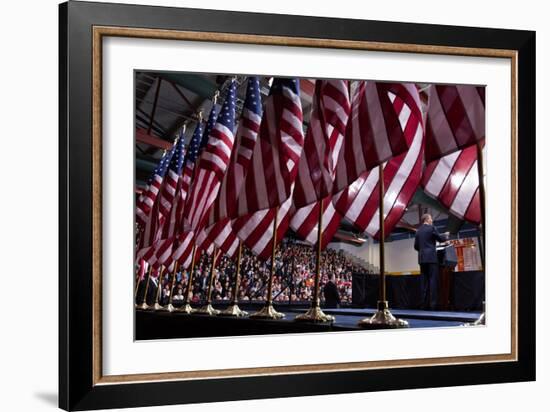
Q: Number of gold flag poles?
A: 11